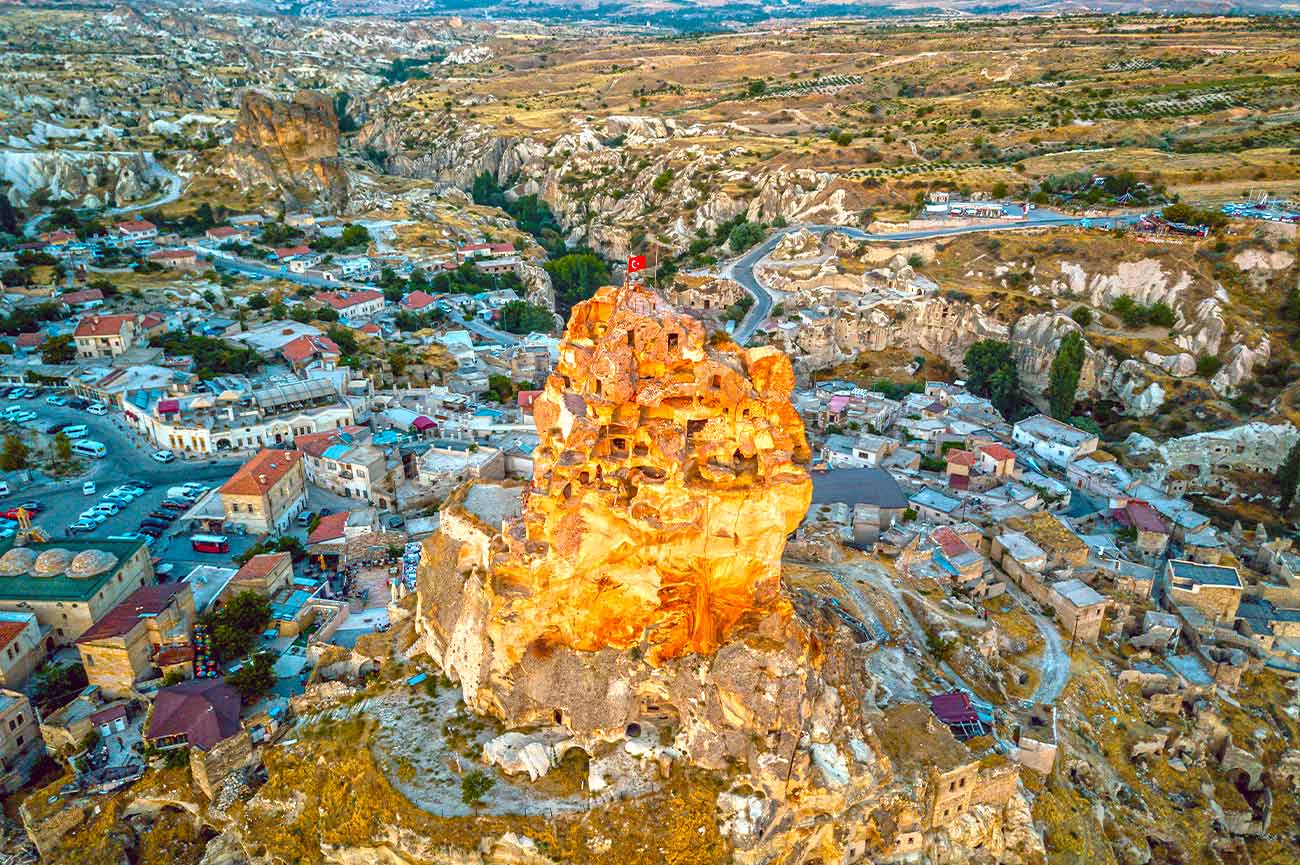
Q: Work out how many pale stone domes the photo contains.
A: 3